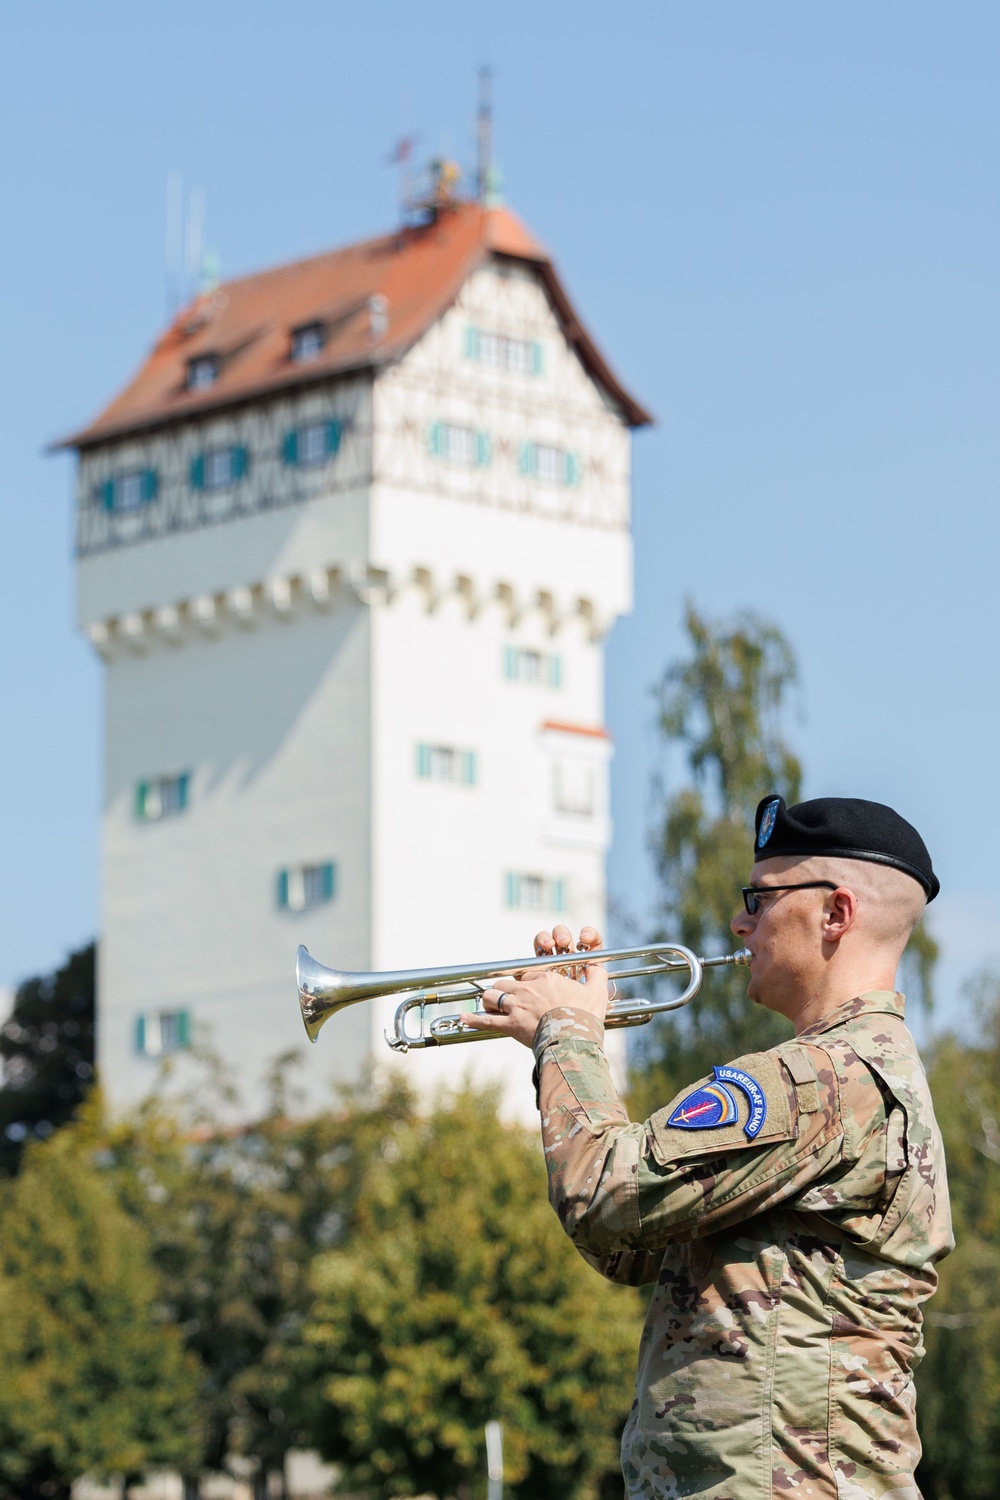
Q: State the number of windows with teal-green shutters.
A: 12